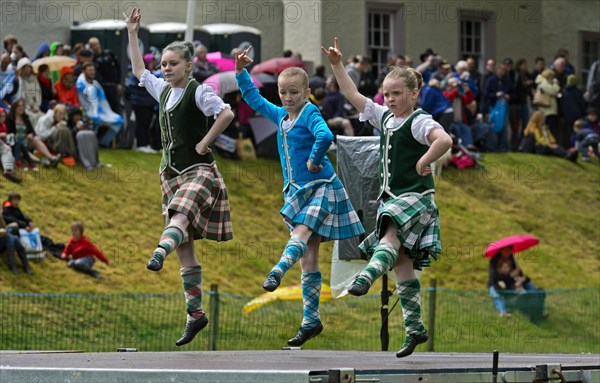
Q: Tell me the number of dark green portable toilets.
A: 3